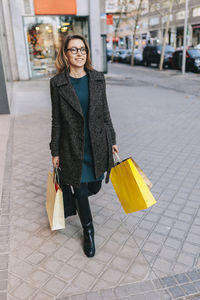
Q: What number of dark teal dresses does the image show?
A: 1